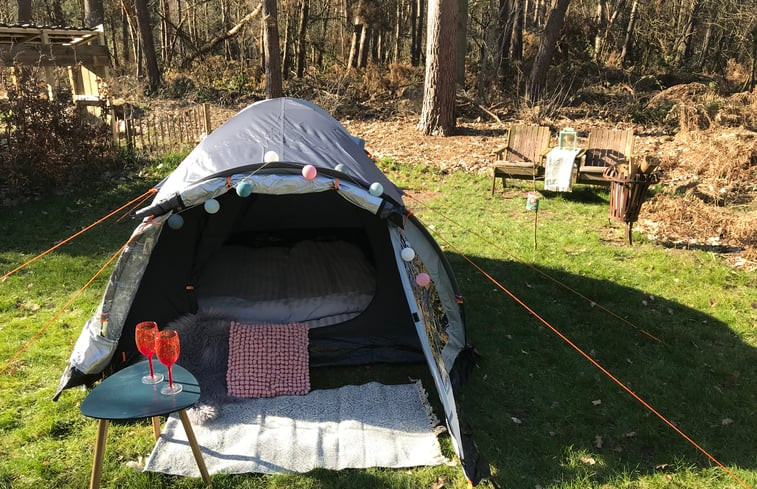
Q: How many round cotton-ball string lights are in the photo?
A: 9